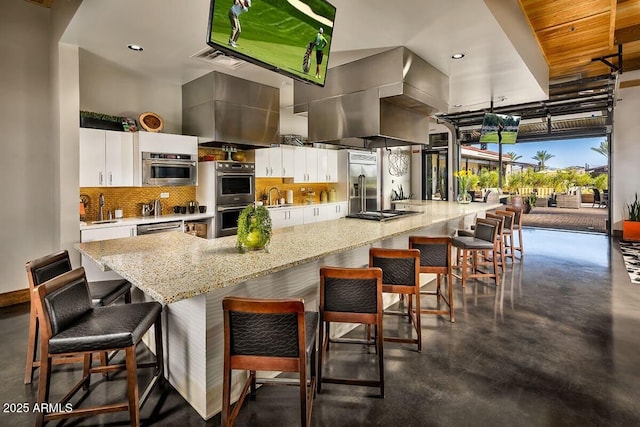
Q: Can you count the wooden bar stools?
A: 10